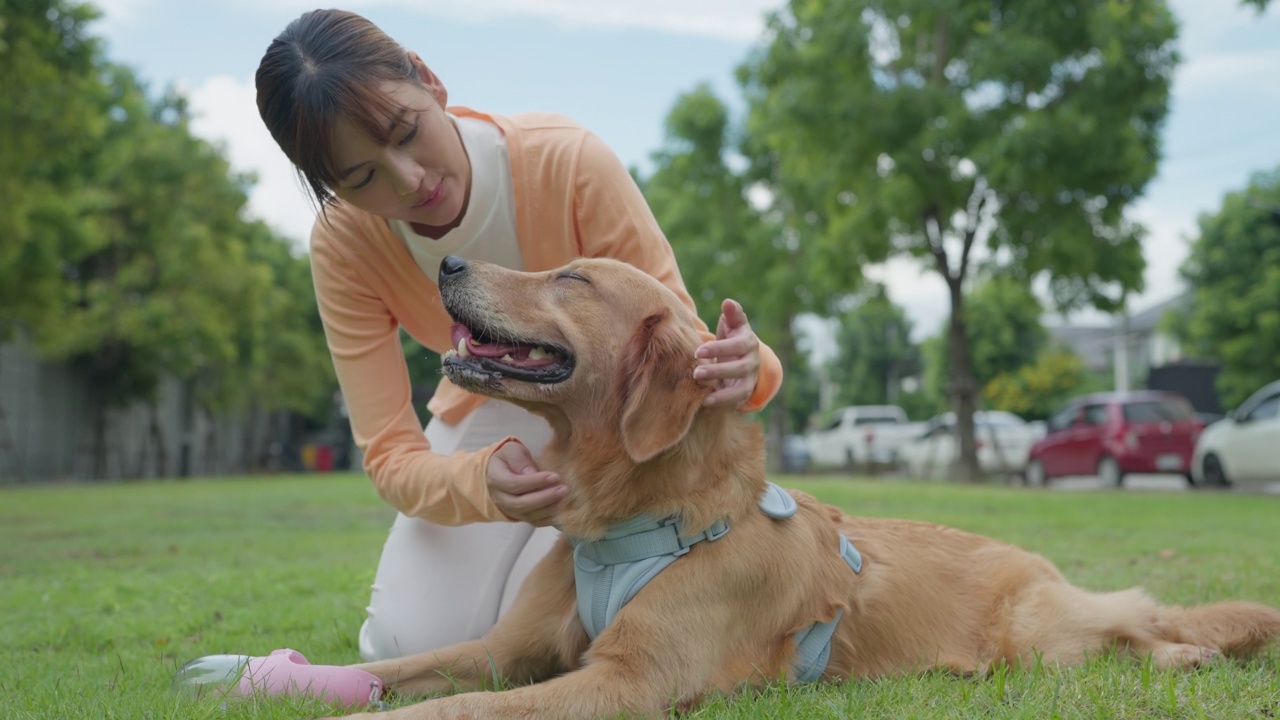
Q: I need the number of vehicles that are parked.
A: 4